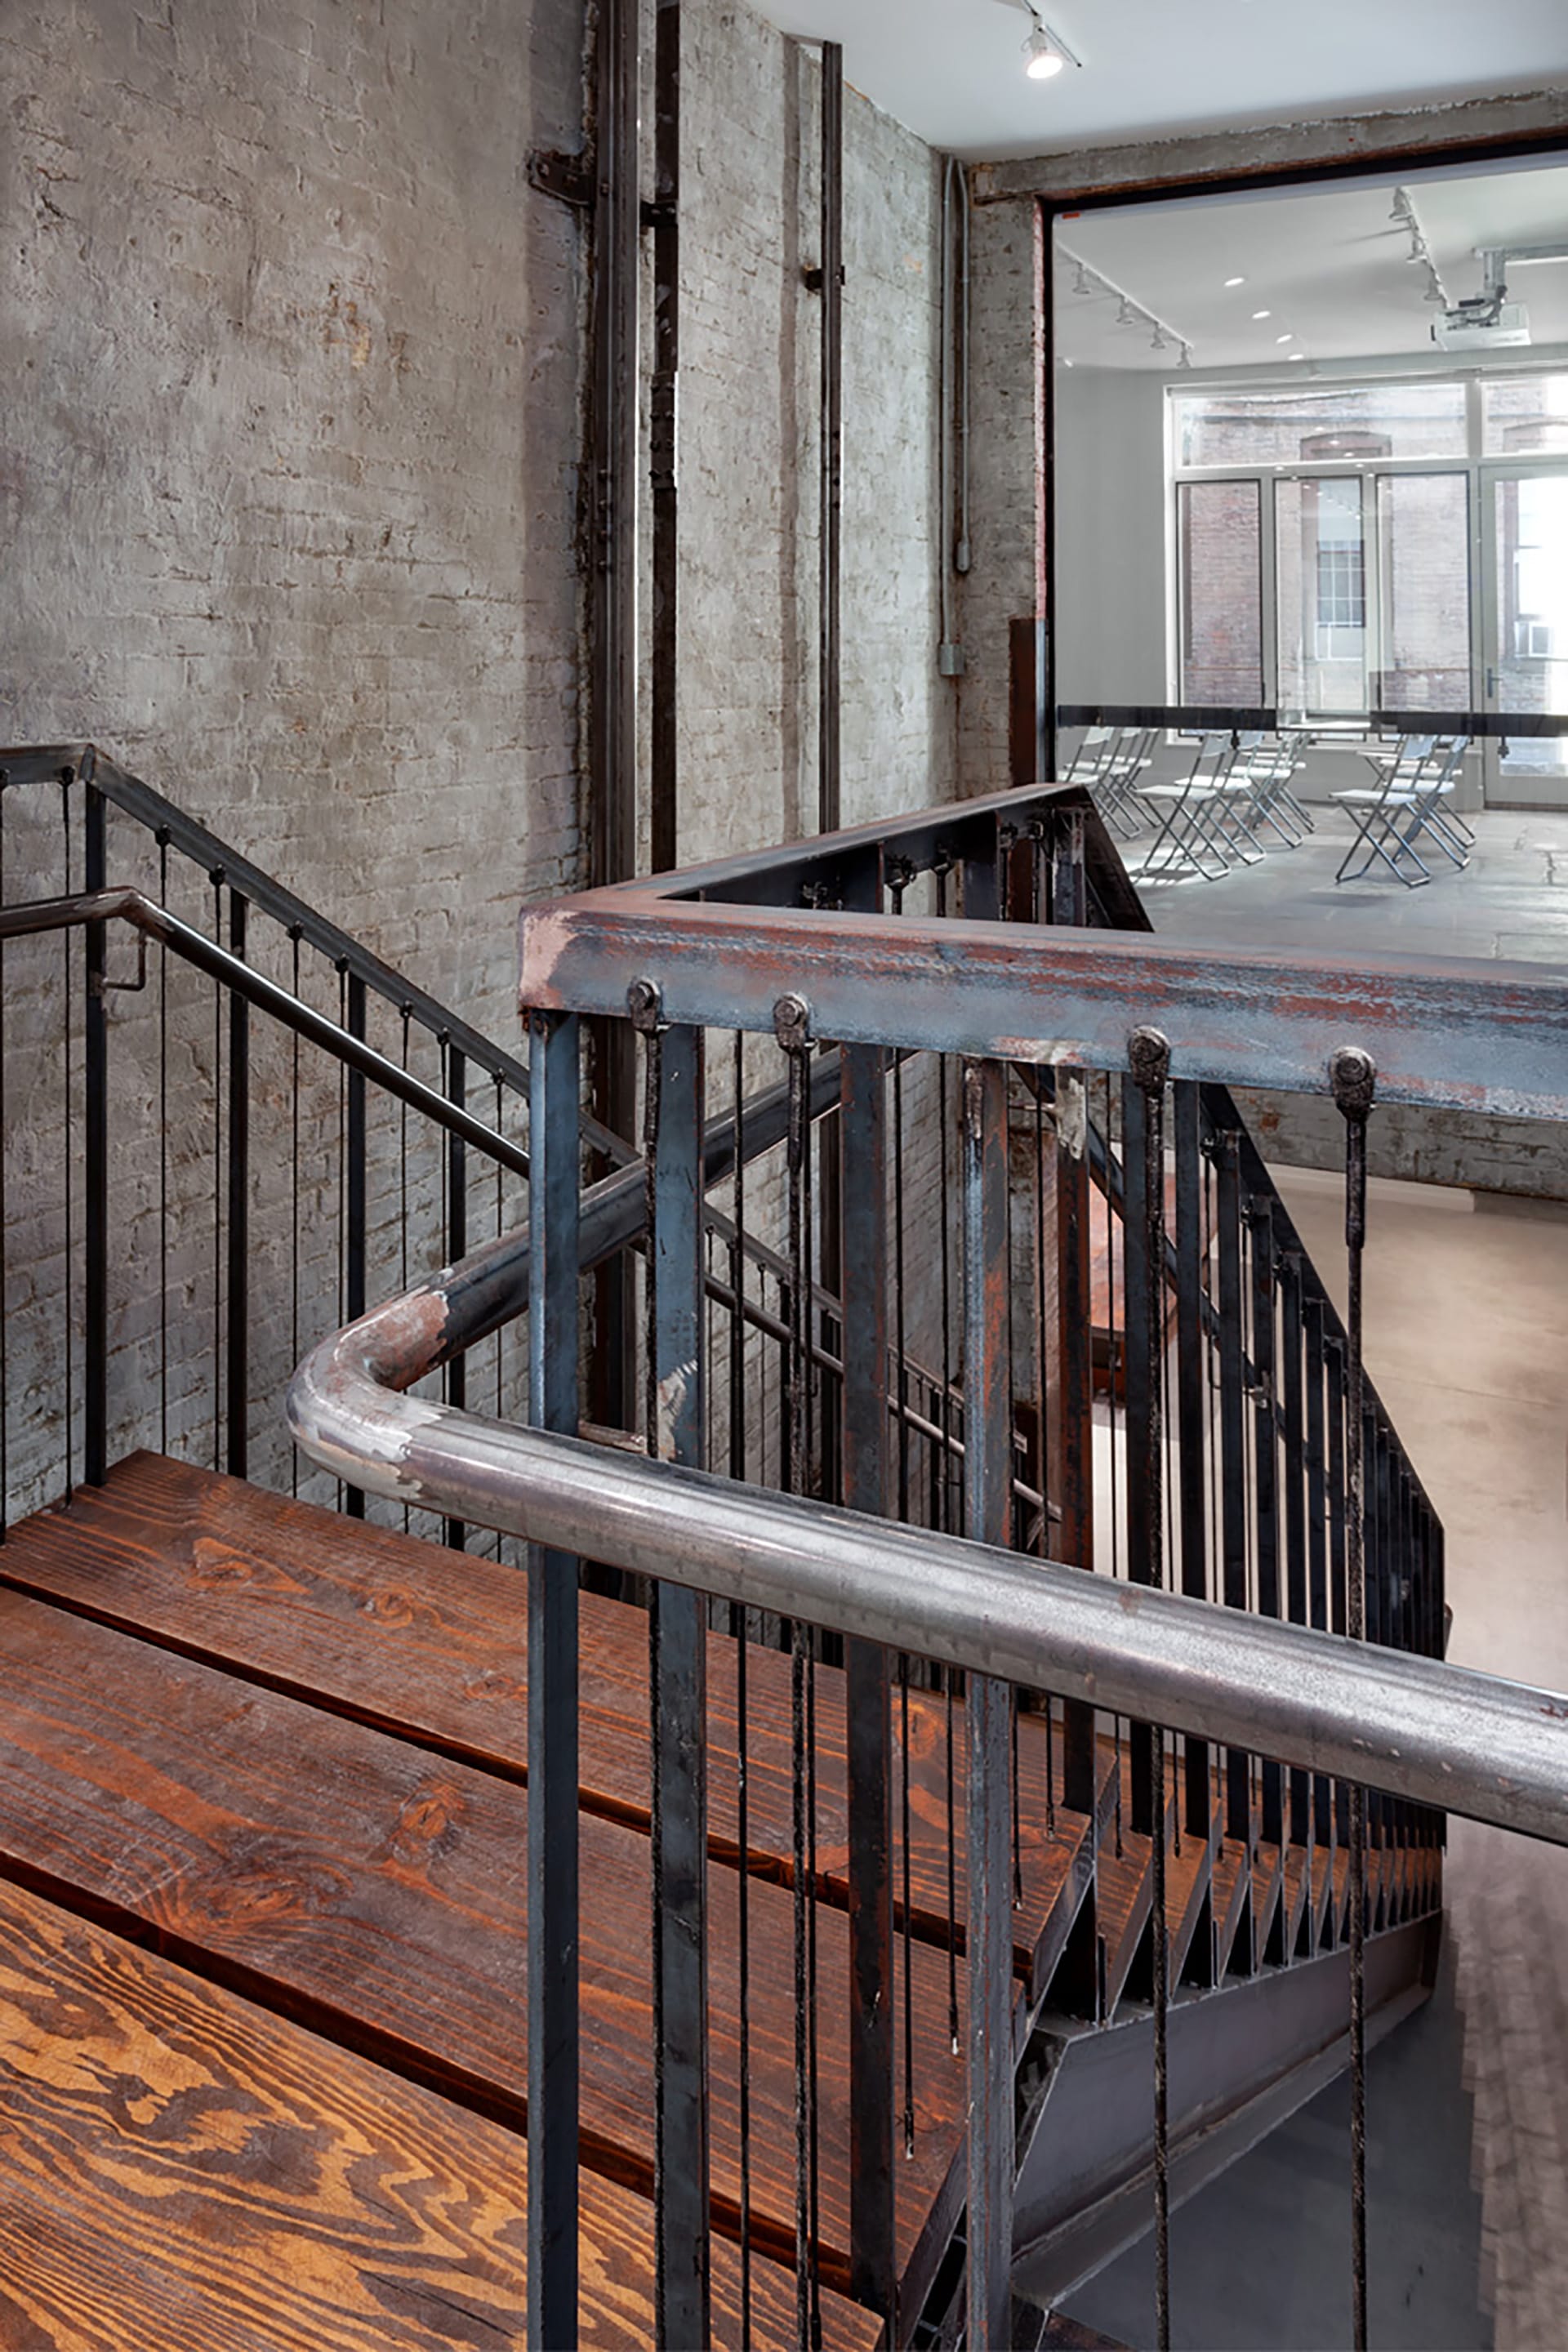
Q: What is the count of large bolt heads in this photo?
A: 4